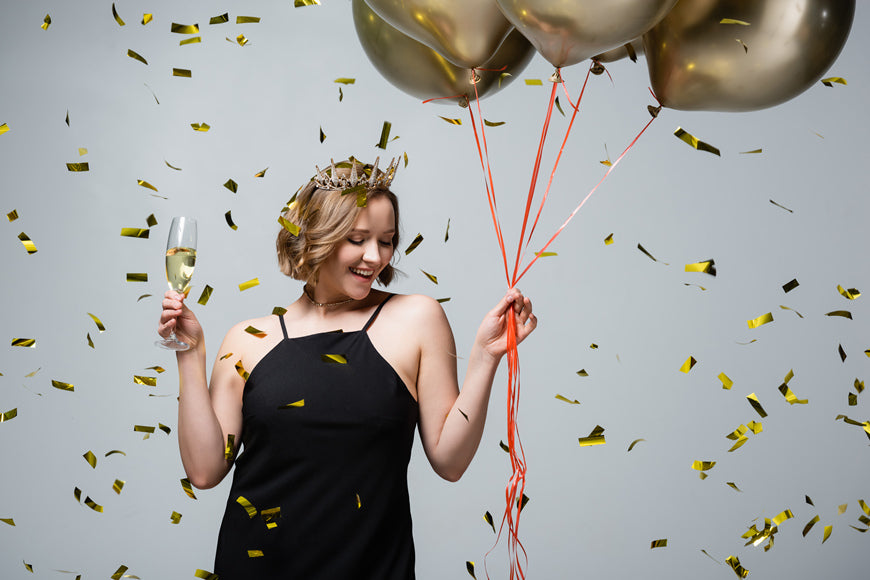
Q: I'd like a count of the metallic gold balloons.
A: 5